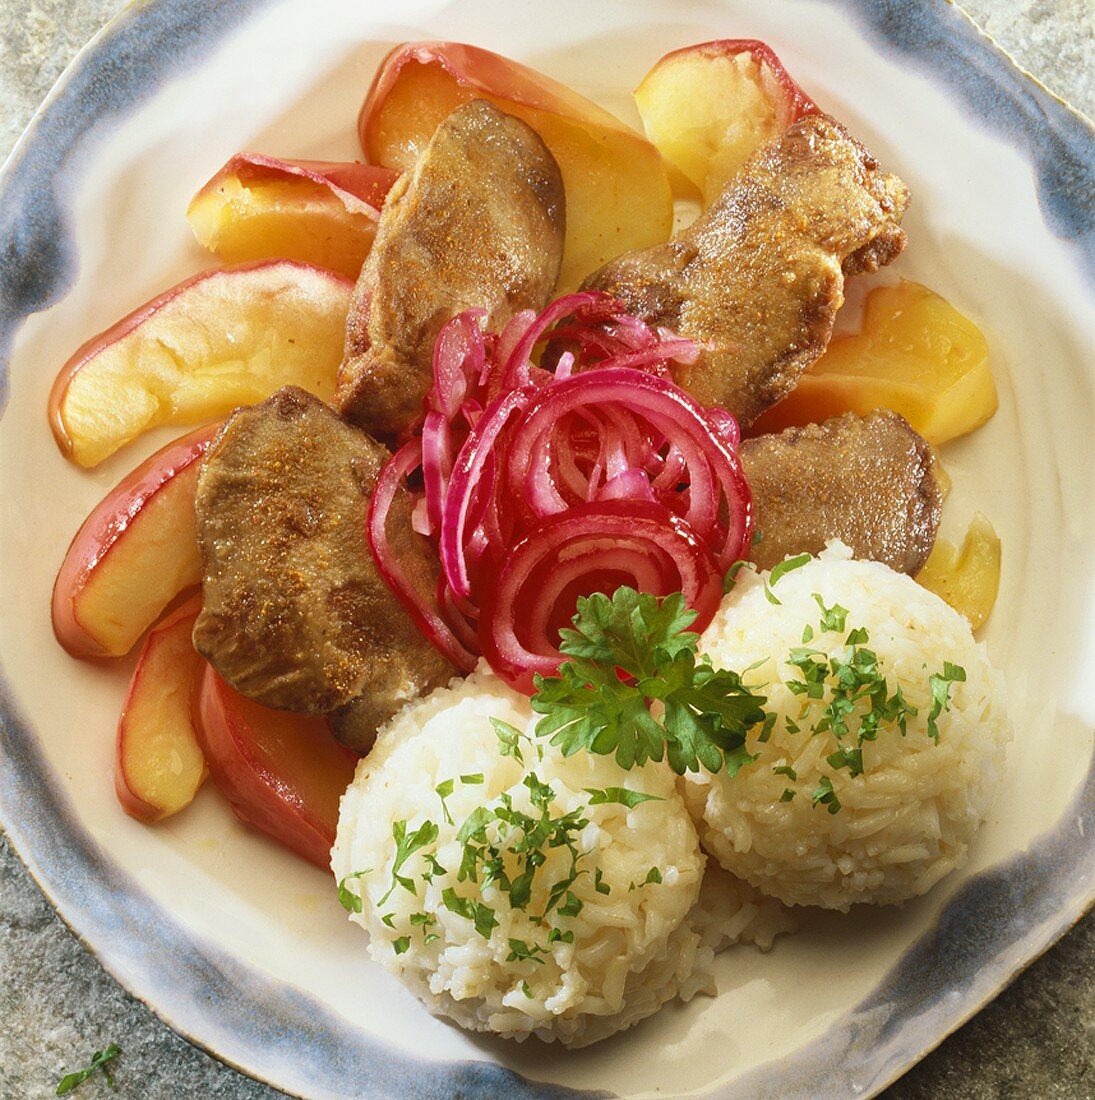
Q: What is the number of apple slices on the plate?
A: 9